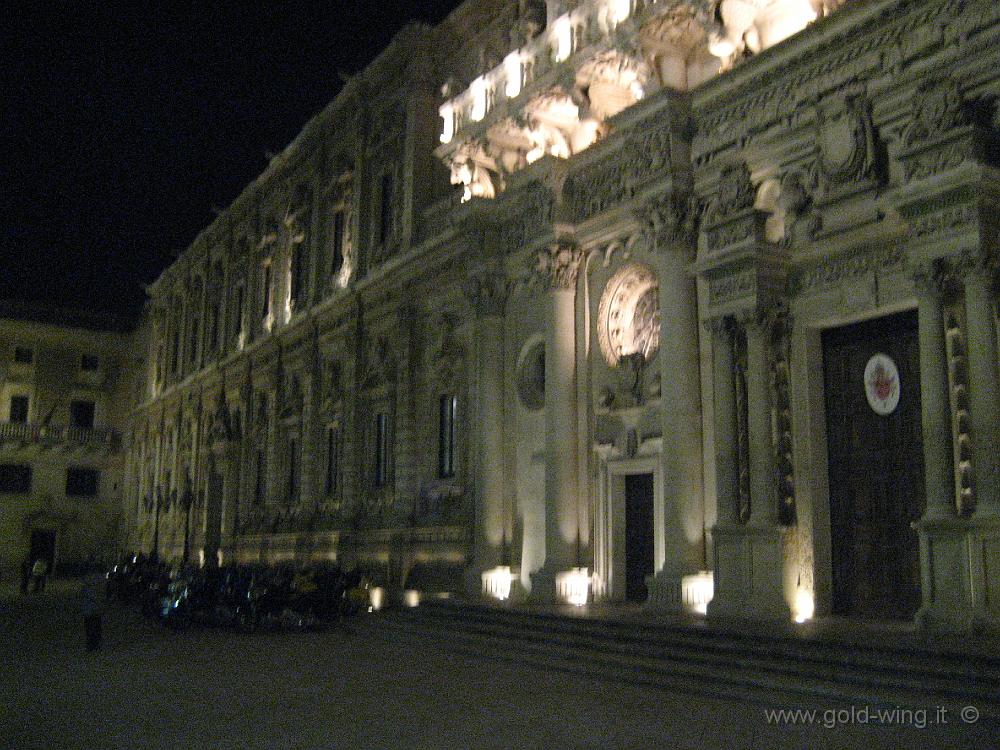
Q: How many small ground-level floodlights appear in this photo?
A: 6